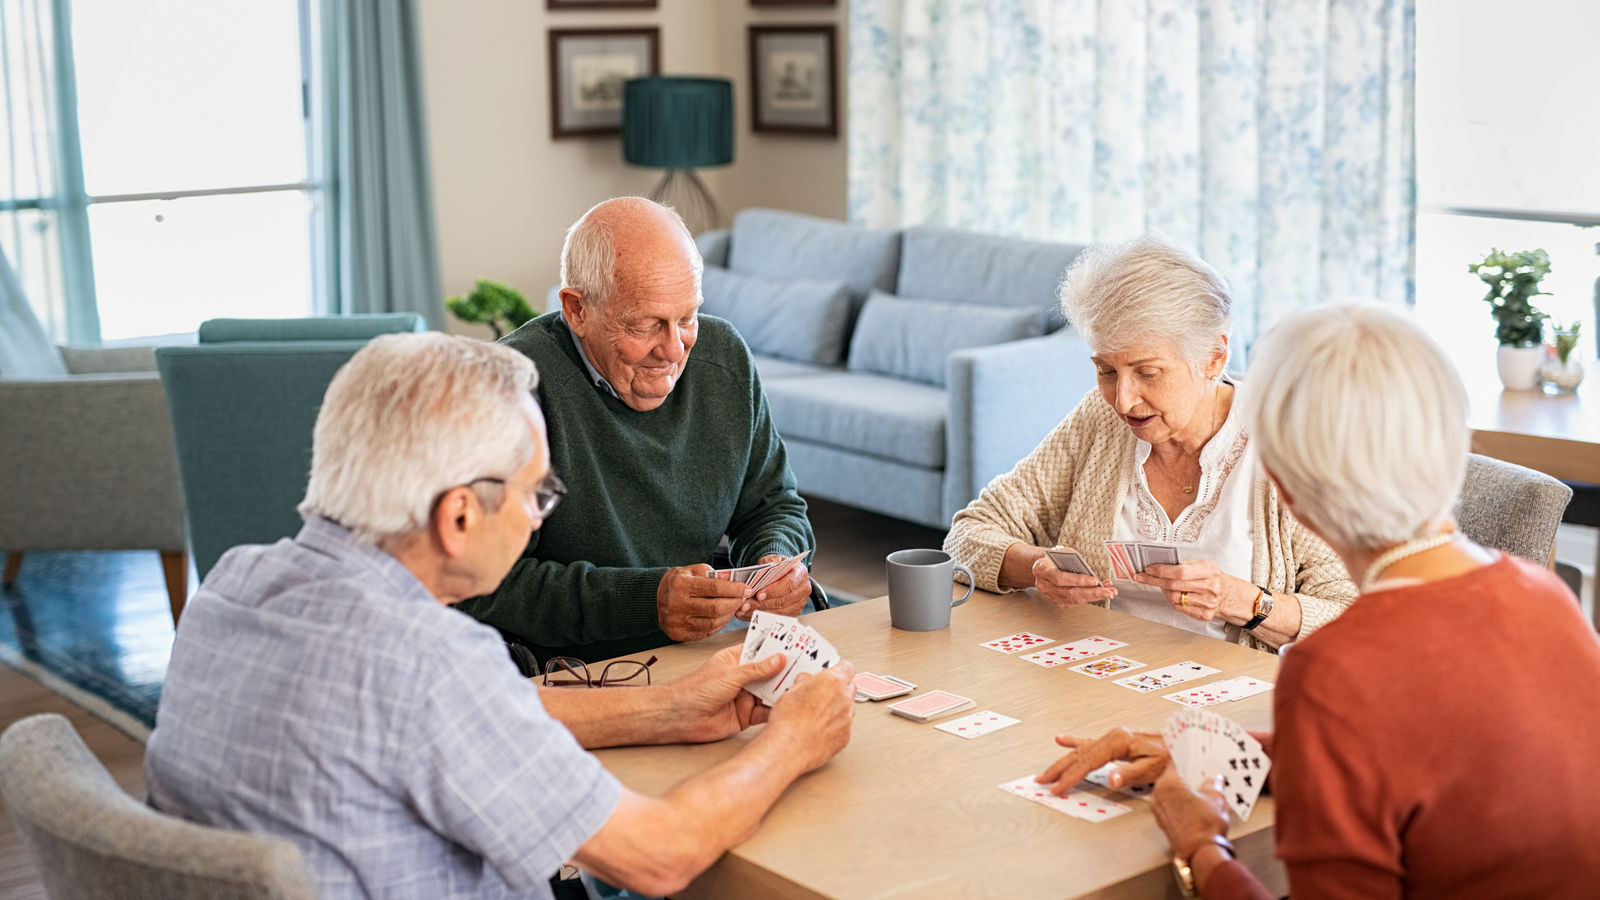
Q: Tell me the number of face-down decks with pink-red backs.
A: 2